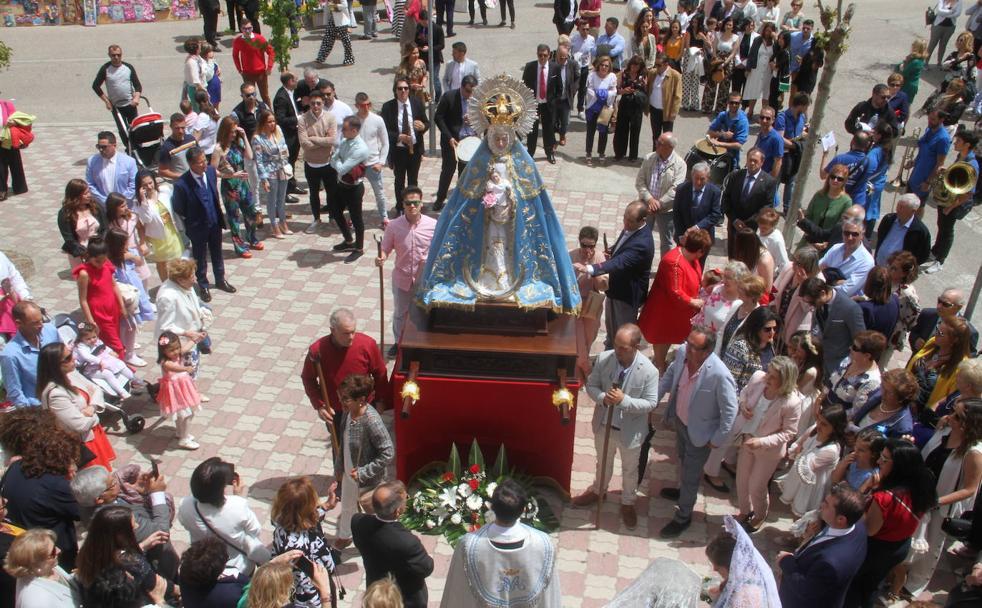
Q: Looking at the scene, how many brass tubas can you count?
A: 1